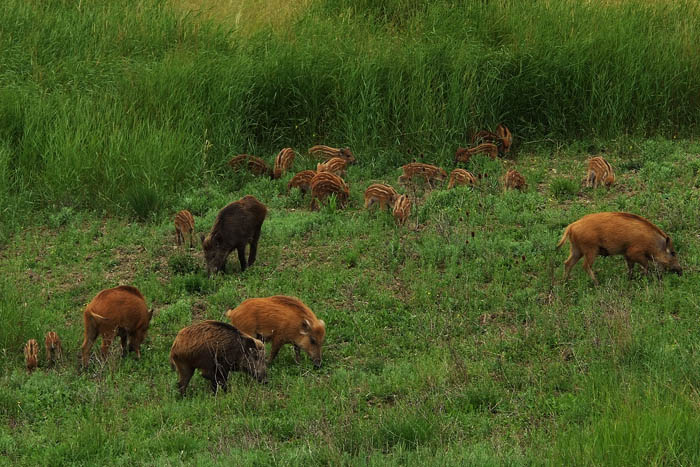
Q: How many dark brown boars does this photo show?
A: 2